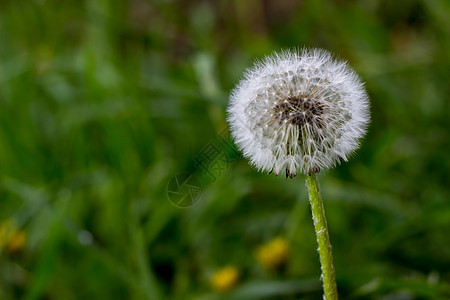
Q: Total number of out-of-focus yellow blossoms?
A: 3